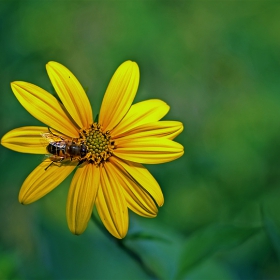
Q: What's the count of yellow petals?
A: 12